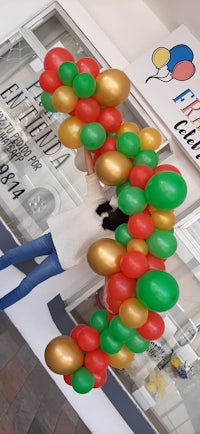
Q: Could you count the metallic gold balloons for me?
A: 12